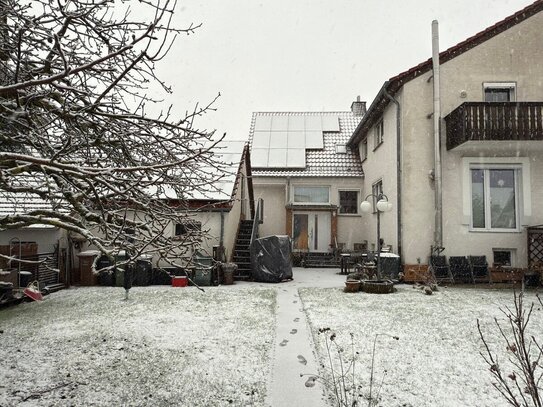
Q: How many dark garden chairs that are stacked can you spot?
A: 3